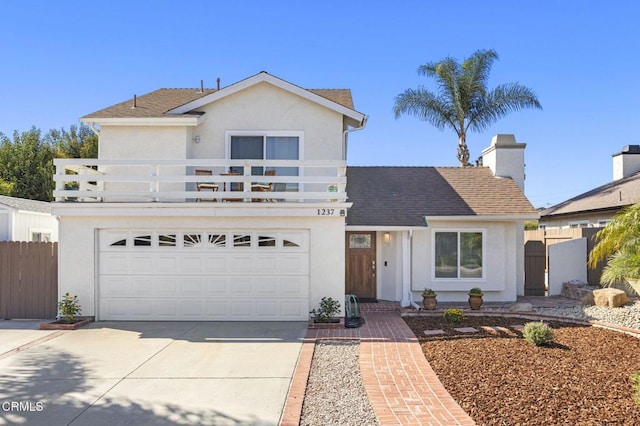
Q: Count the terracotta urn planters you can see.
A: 2